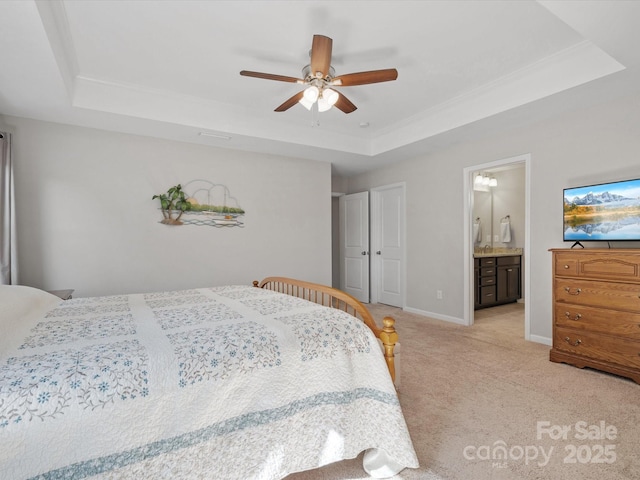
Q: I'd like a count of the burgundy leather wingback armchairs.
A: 0